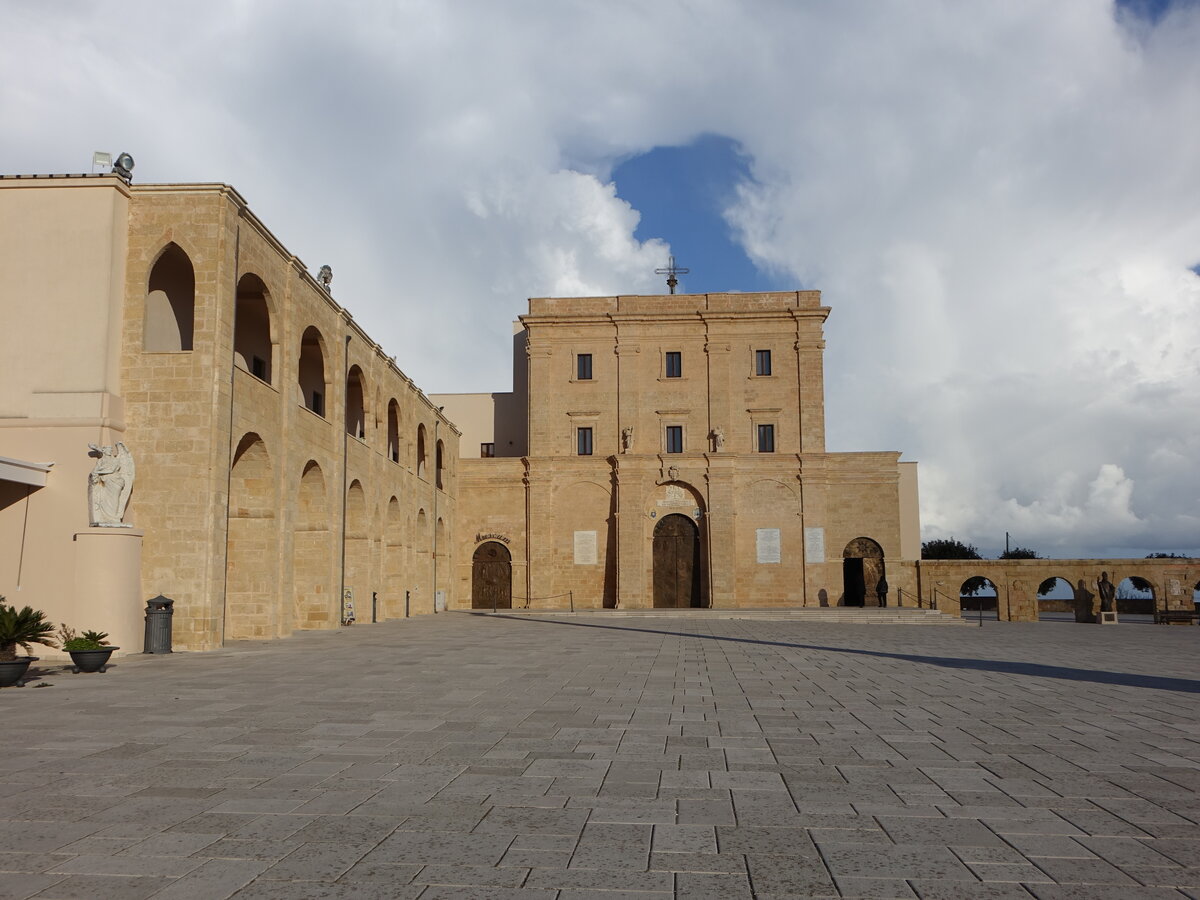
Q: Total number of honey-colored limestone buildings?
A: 2